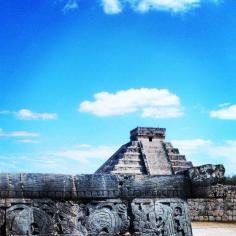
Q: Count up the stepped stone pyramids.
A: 1